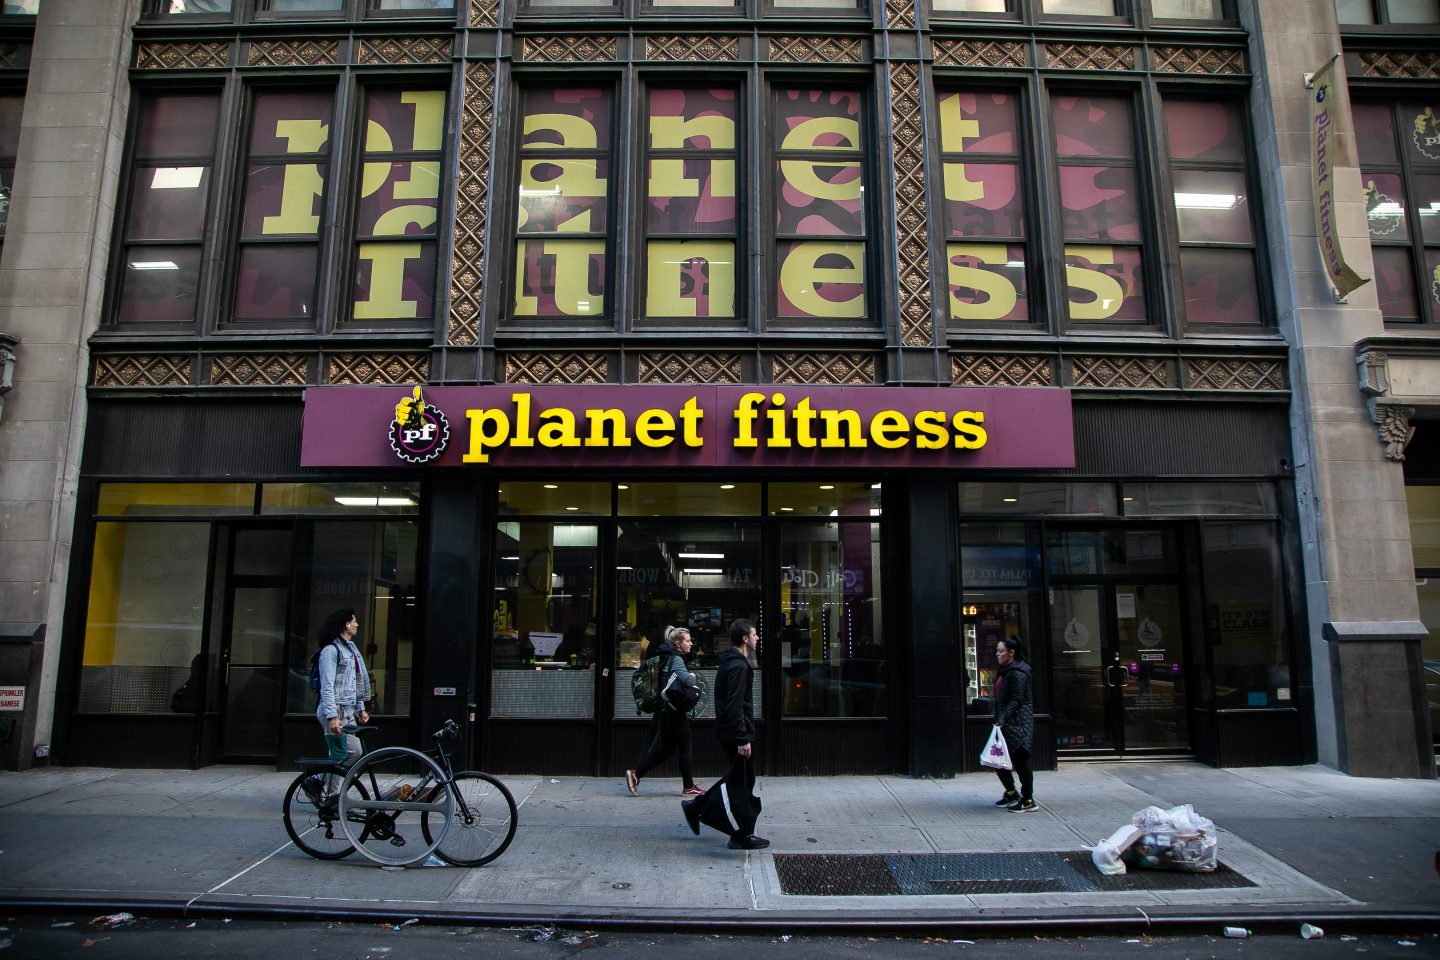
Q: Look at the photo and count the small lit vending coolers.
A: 1